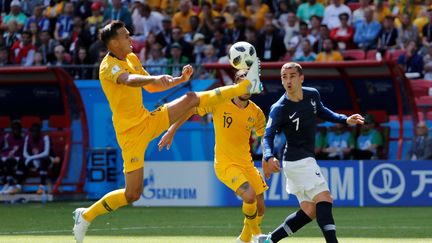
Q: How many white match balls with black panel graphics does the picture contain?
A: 1